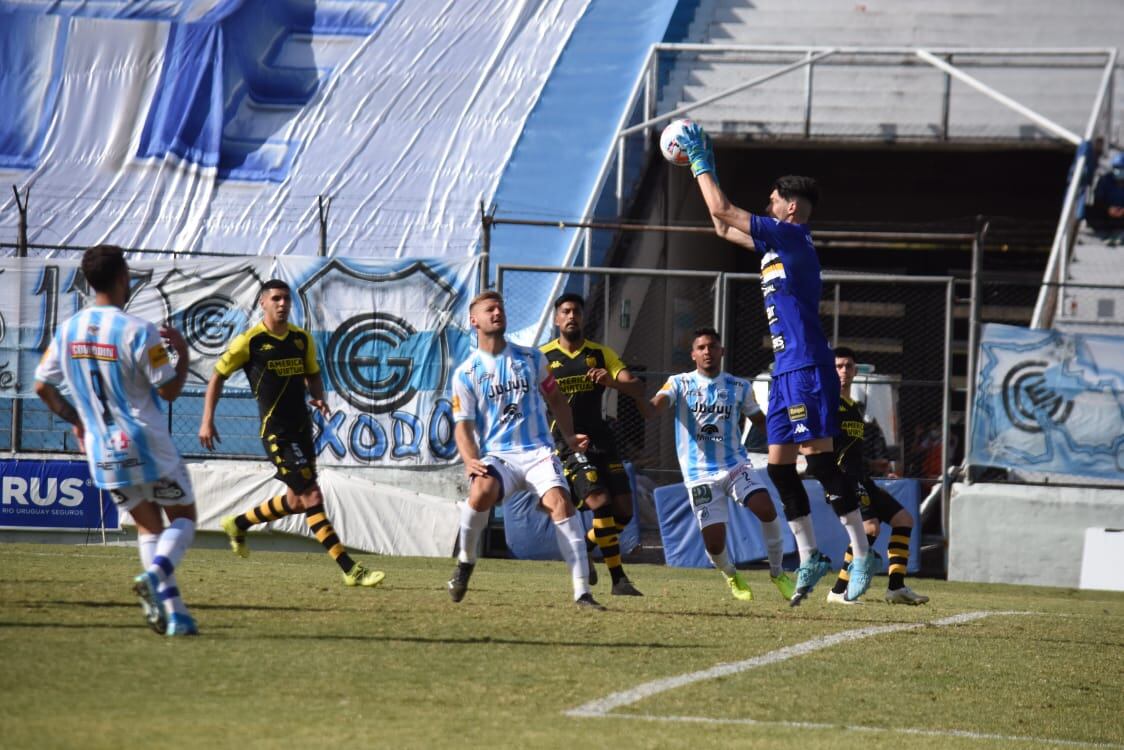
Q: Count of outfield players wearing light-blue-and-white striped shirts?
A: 3